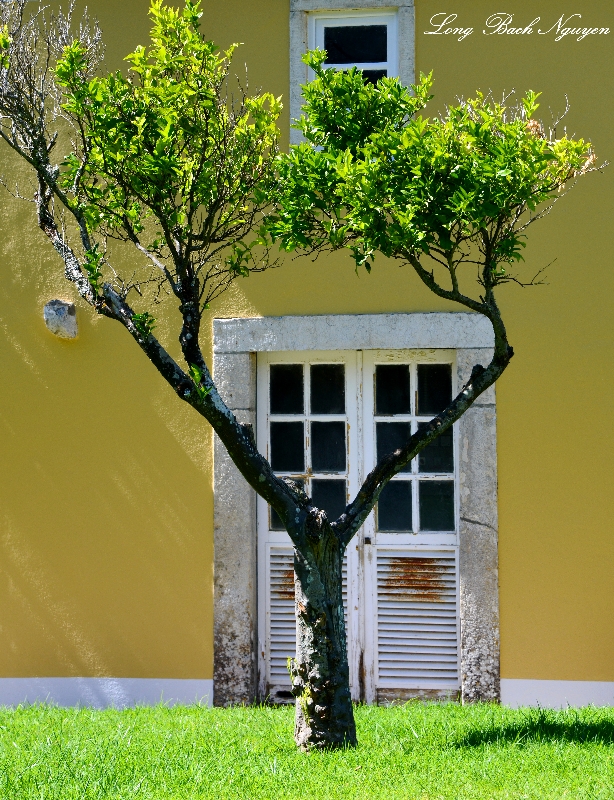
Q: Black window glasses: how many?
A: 14